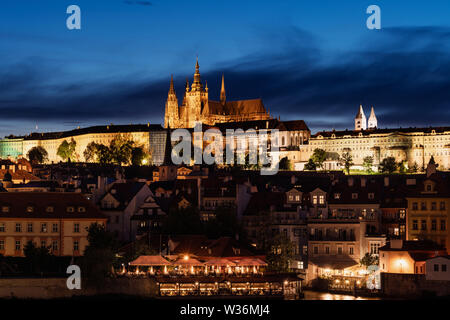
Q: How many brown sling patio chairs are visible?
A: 0